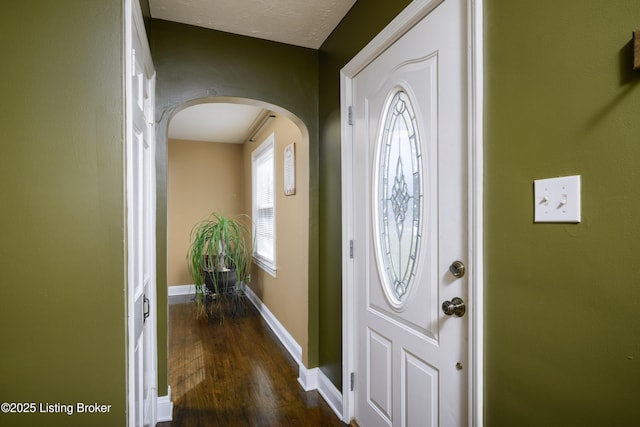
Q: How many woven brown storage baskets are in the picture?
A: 0